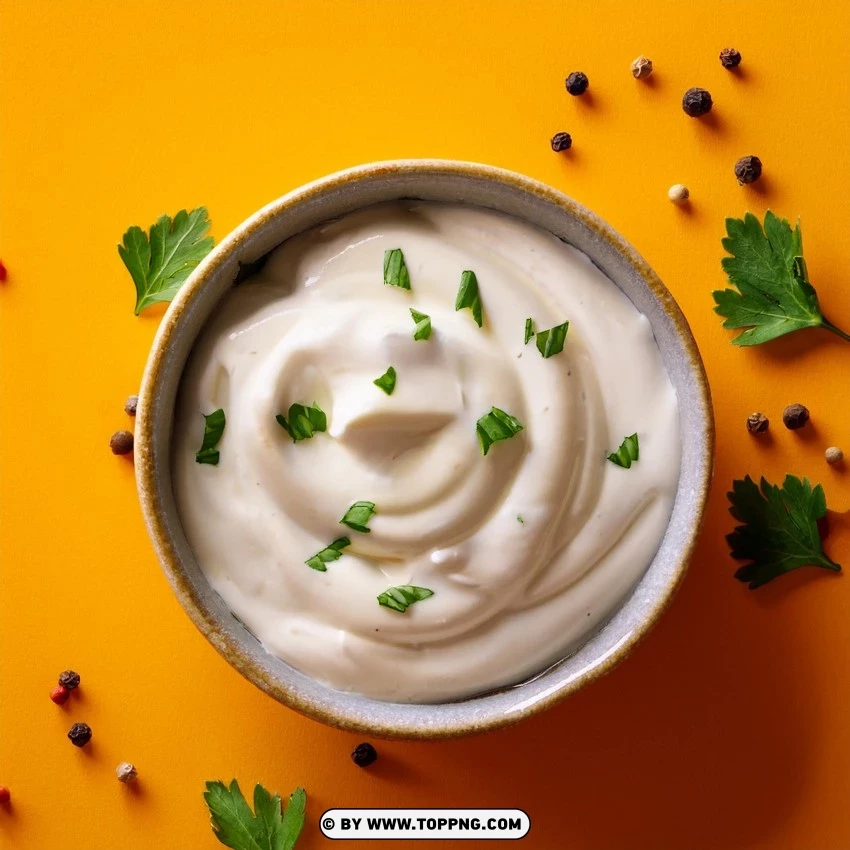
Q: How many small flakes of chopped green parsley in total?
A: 13